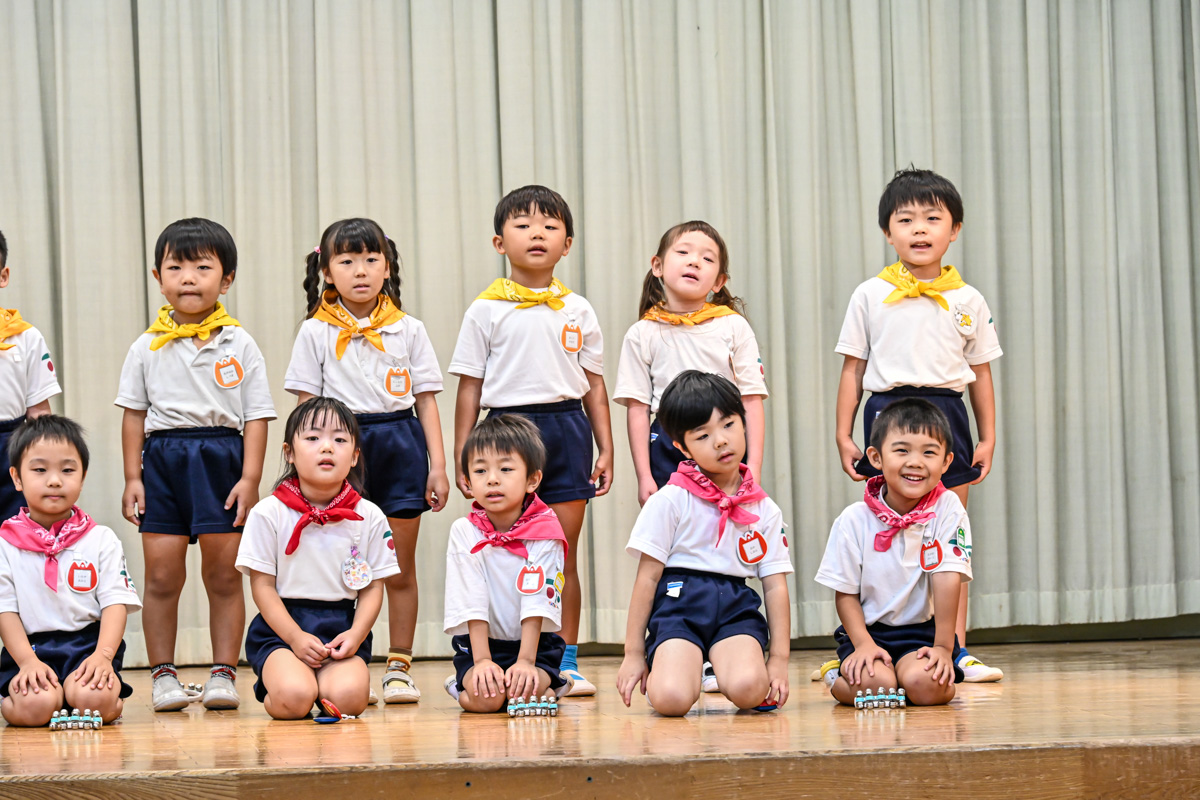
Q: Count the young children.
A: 11